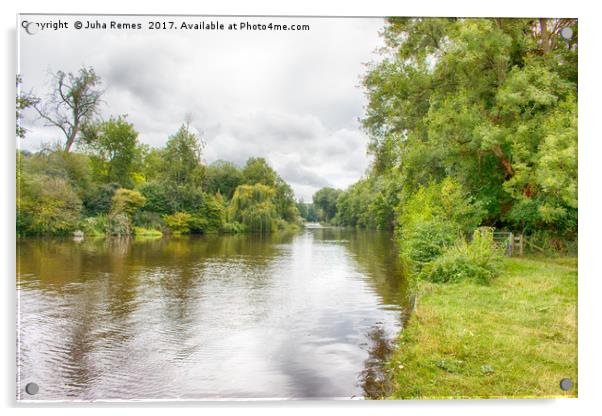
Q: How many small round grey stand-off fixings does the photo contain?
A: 4